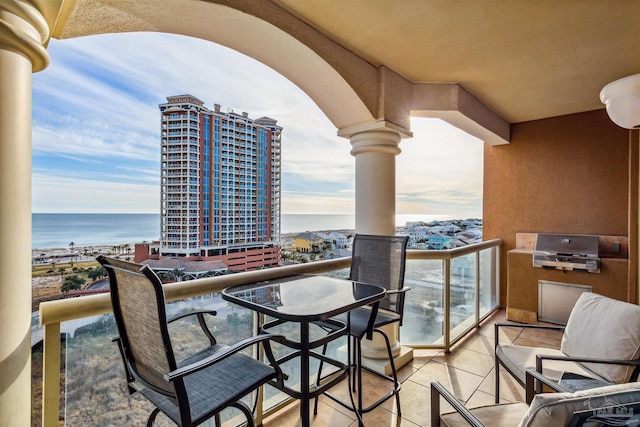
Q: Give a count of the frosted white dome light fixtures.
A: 1